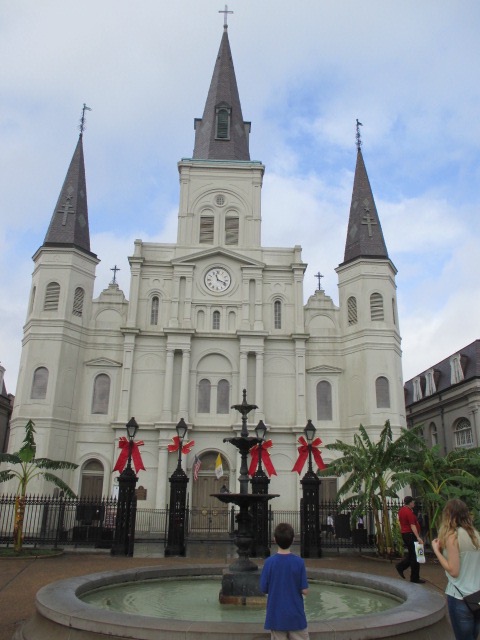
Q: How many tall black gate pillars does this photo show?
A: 4